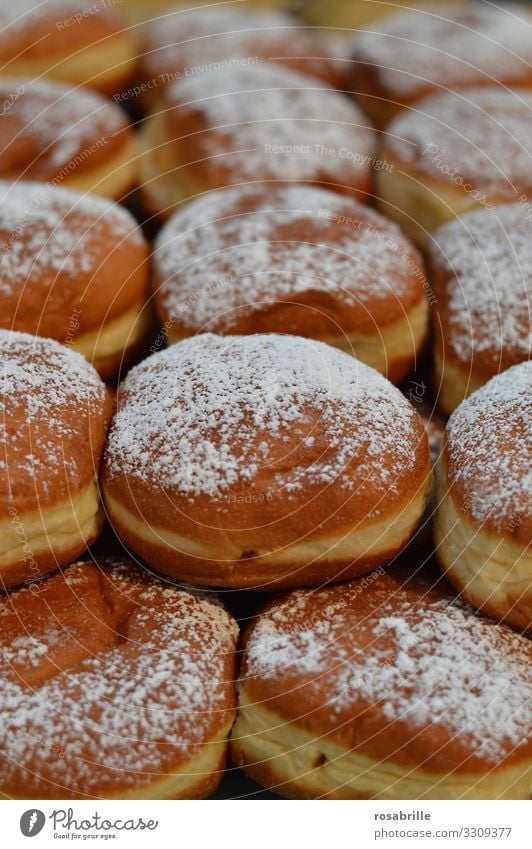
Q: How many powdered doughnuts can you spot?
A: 14